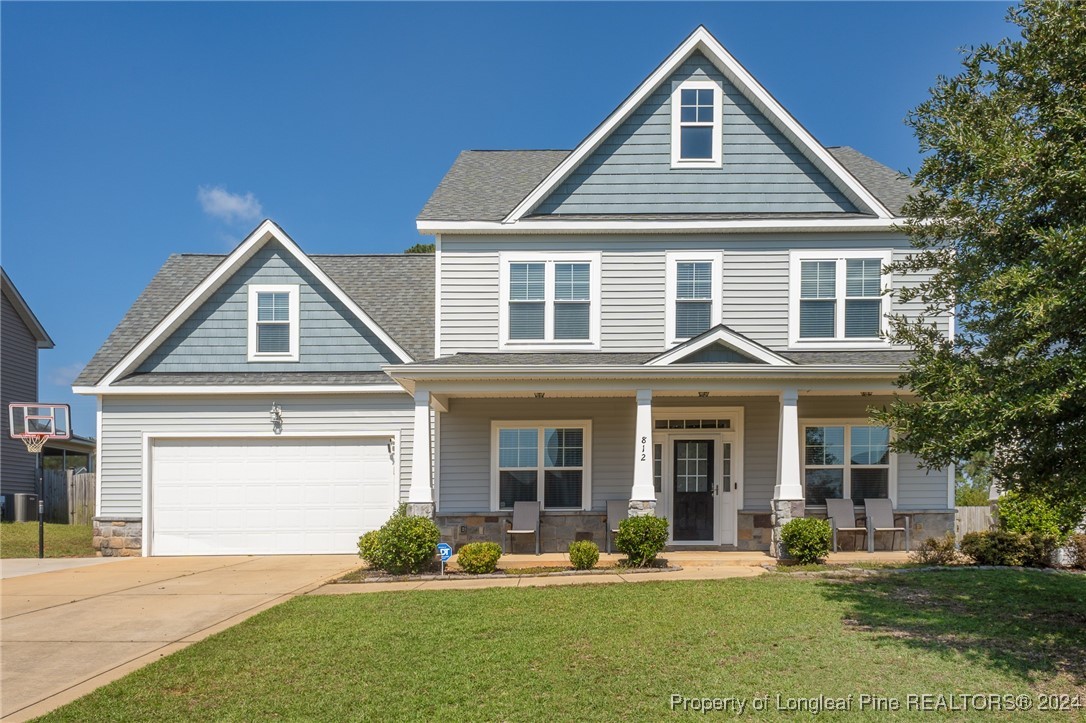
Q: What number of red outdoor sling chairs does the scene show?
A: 0